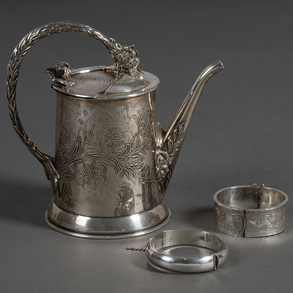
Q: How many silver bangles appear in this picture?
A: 2